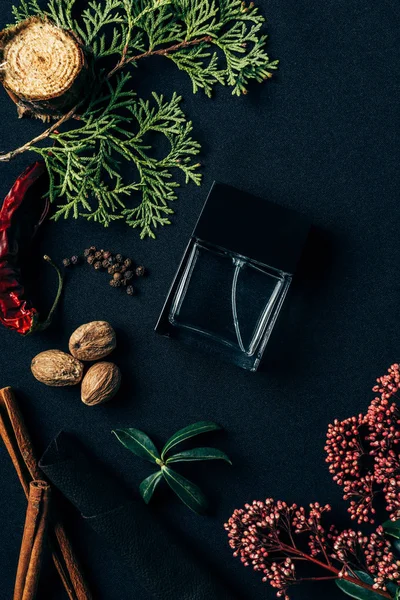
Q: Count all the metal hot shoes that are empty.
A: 0